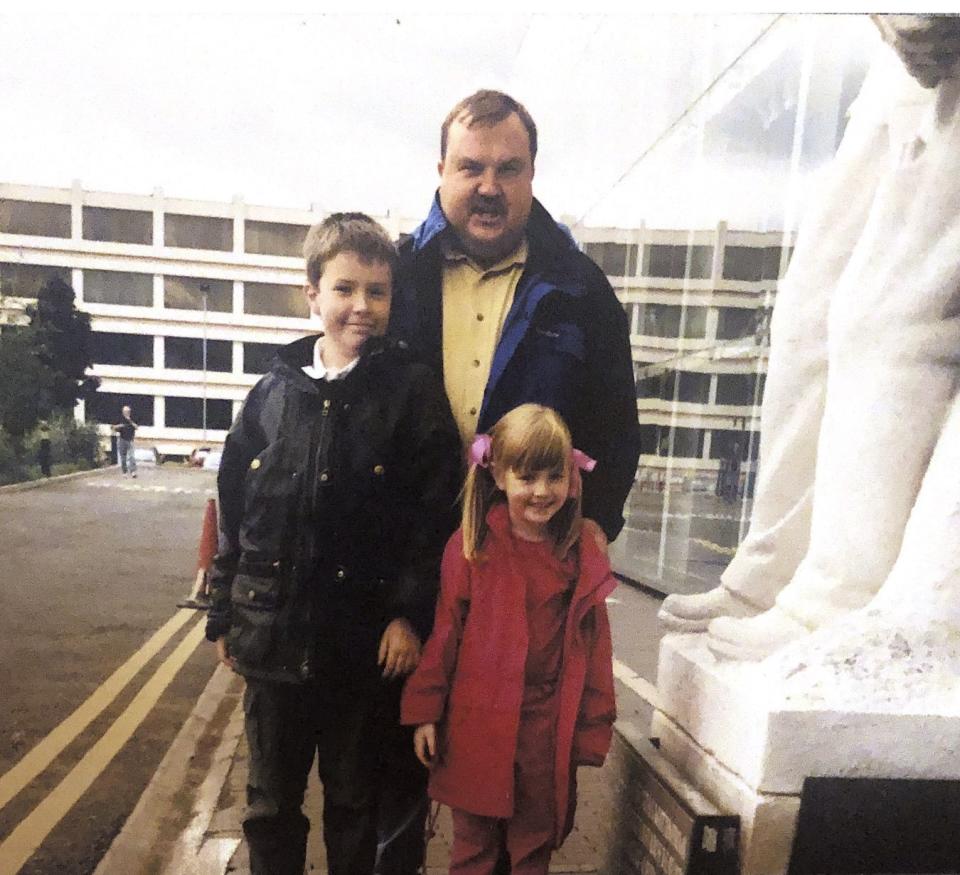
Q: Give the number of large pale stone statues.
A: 1